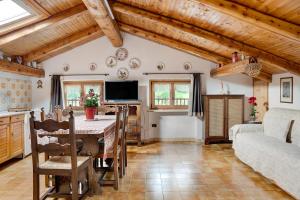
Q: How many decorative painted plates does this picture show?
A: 8